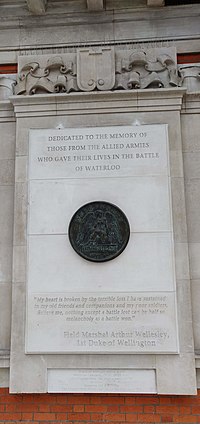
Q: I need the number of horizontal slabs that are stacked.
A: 4